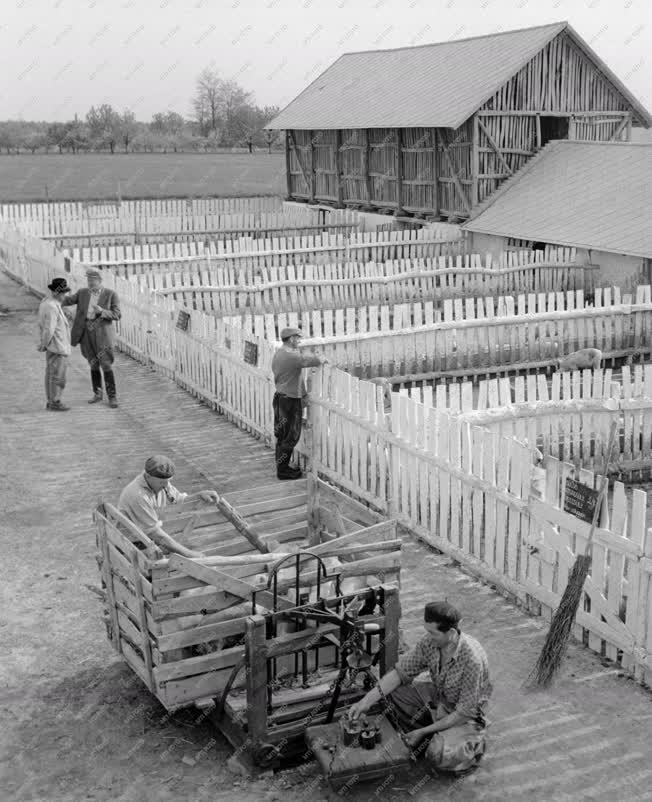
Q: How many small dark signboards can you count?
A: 3